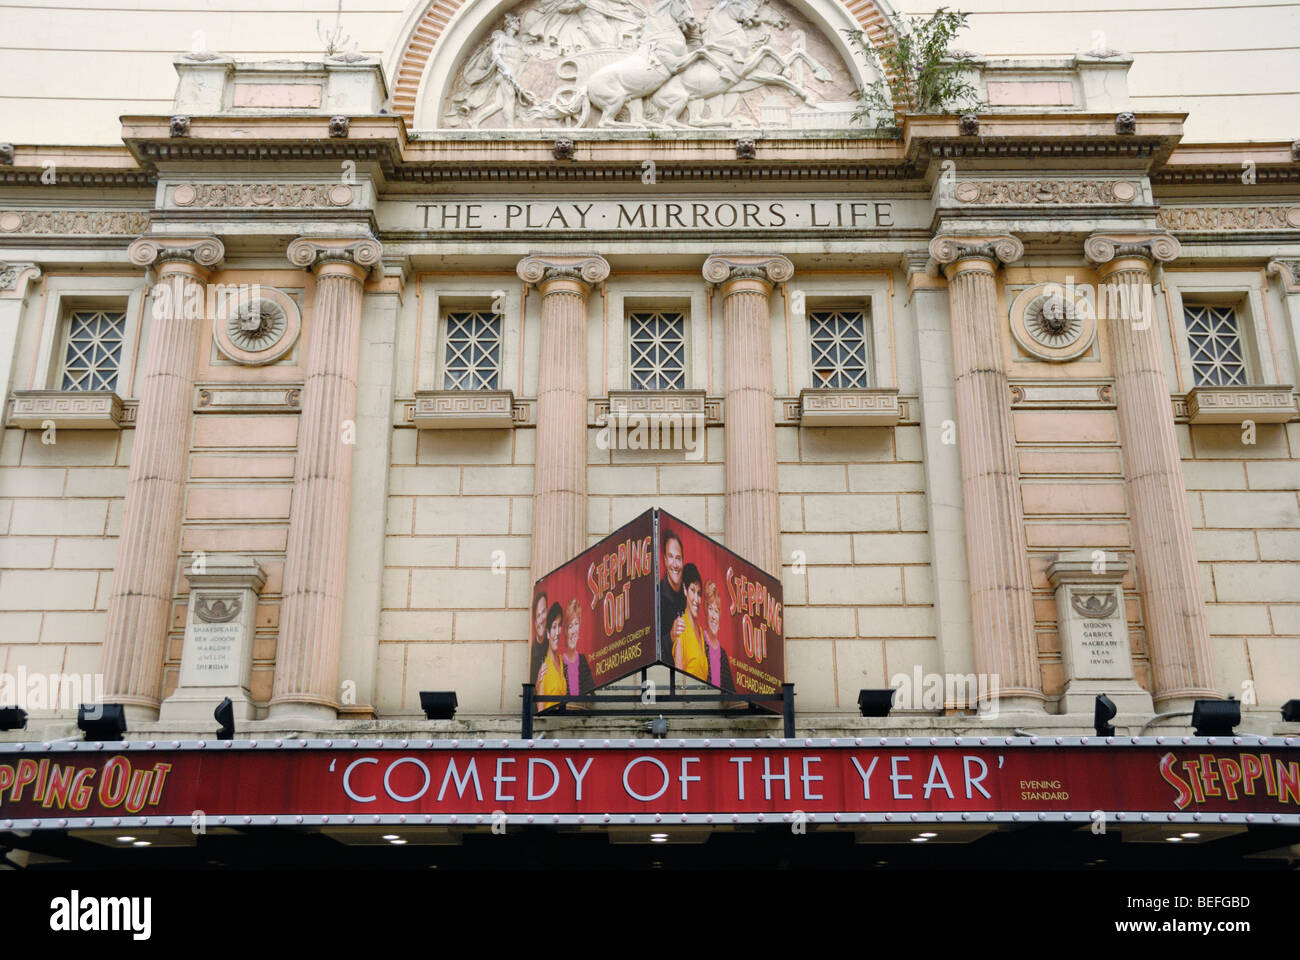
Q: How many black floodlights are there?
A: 8